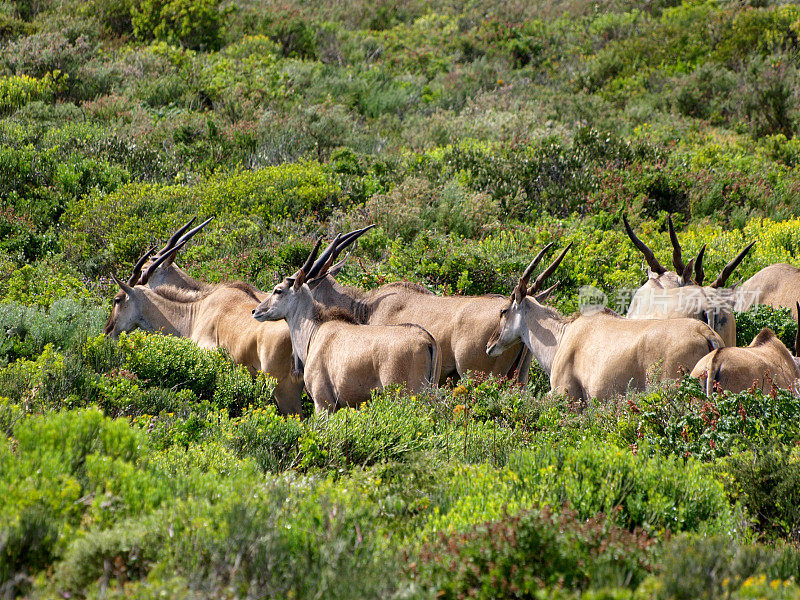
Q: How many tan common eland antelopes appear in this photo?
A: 9